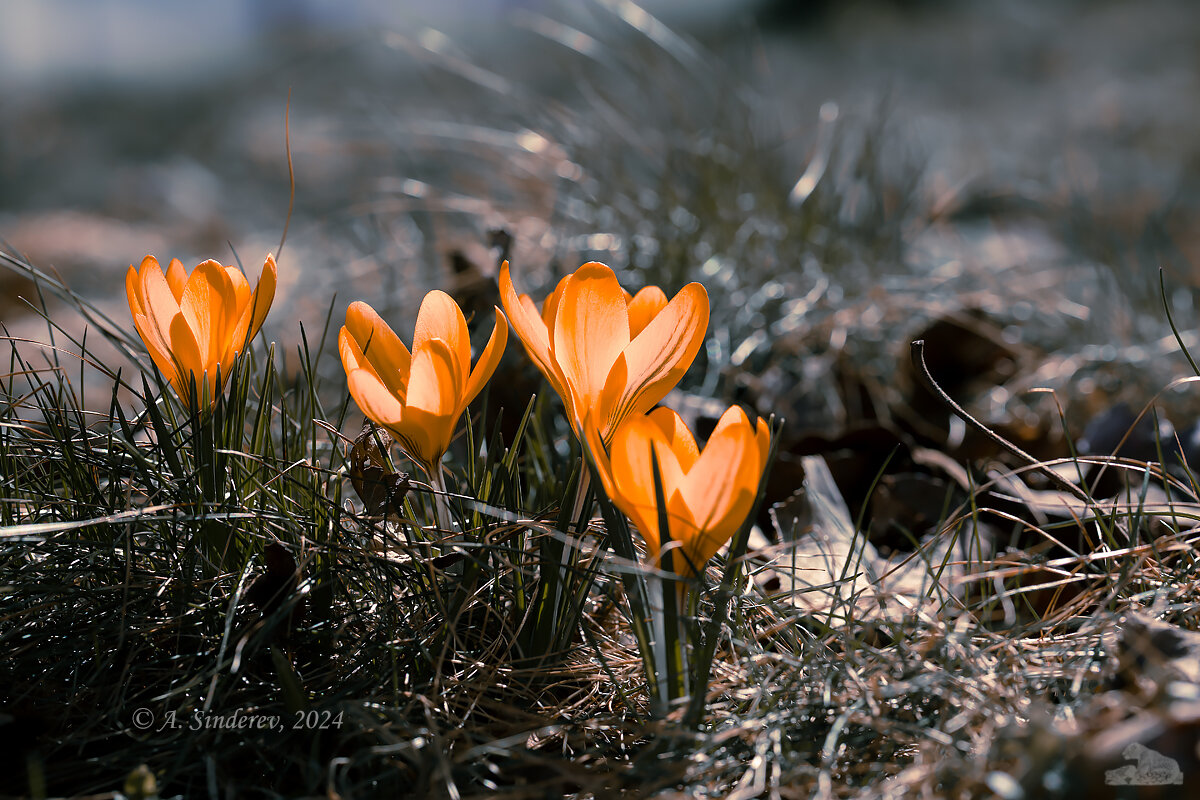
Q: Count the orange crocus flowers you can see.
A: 4